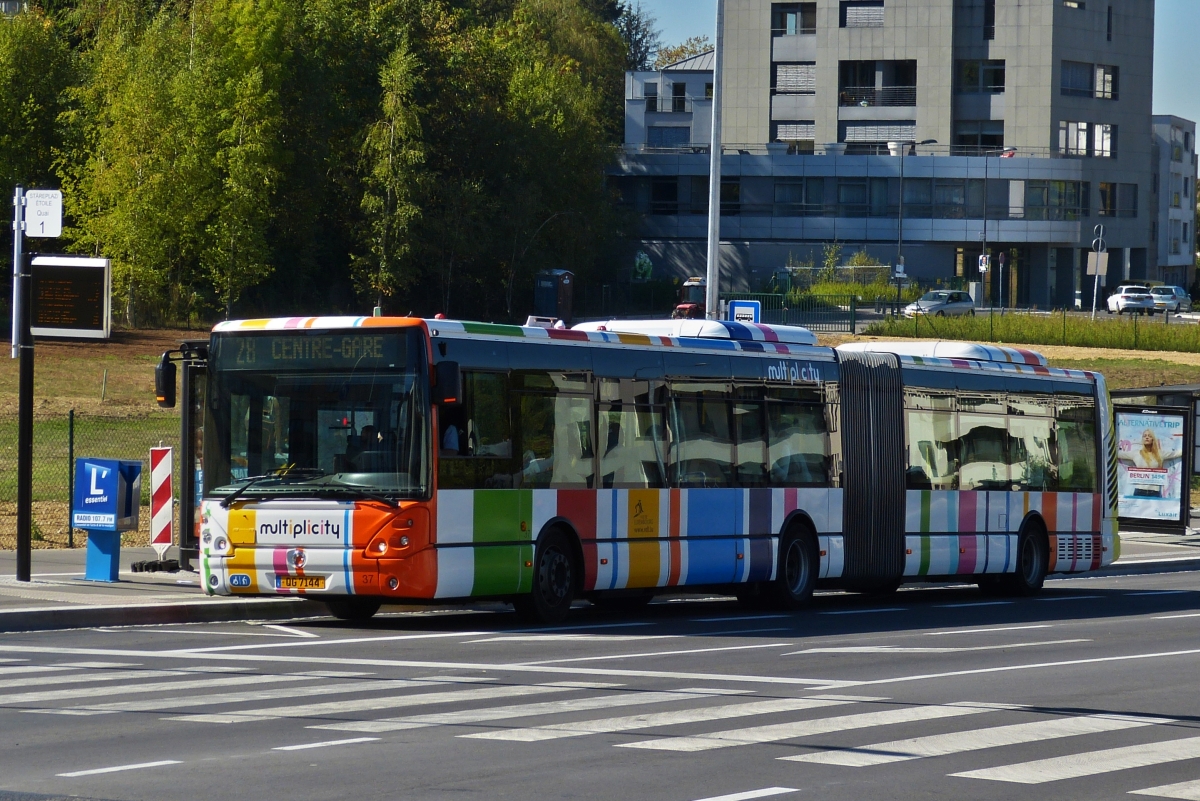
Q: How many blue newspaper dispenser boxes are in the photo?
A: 1